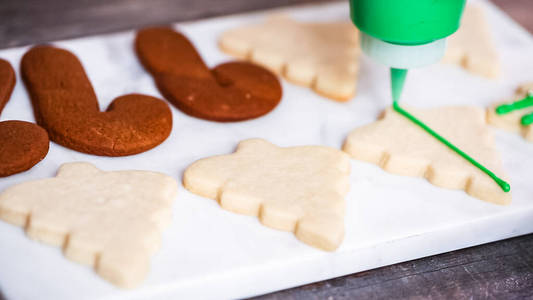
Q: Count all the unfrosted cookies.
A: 8